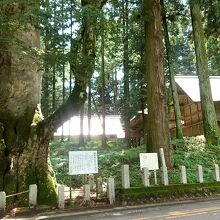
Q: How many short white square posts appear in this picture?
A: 11